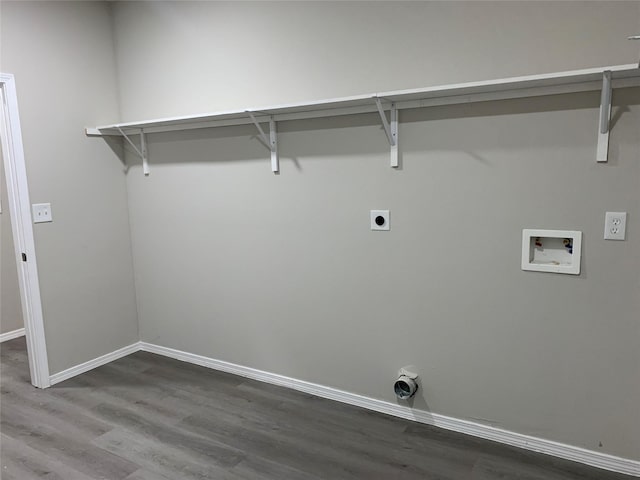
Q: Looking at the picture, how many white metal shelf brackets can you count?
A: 4